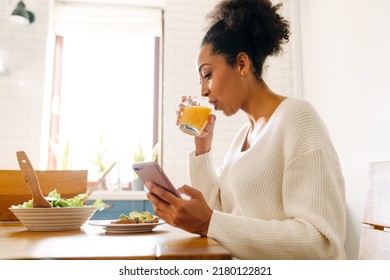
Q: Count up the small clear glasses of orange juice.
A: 1